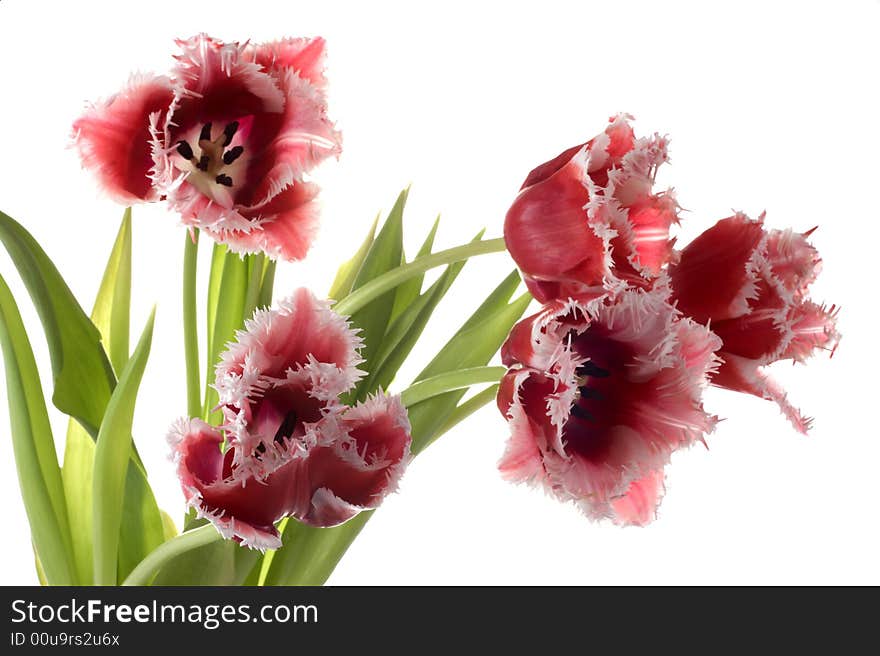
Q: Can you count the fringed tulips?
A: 5